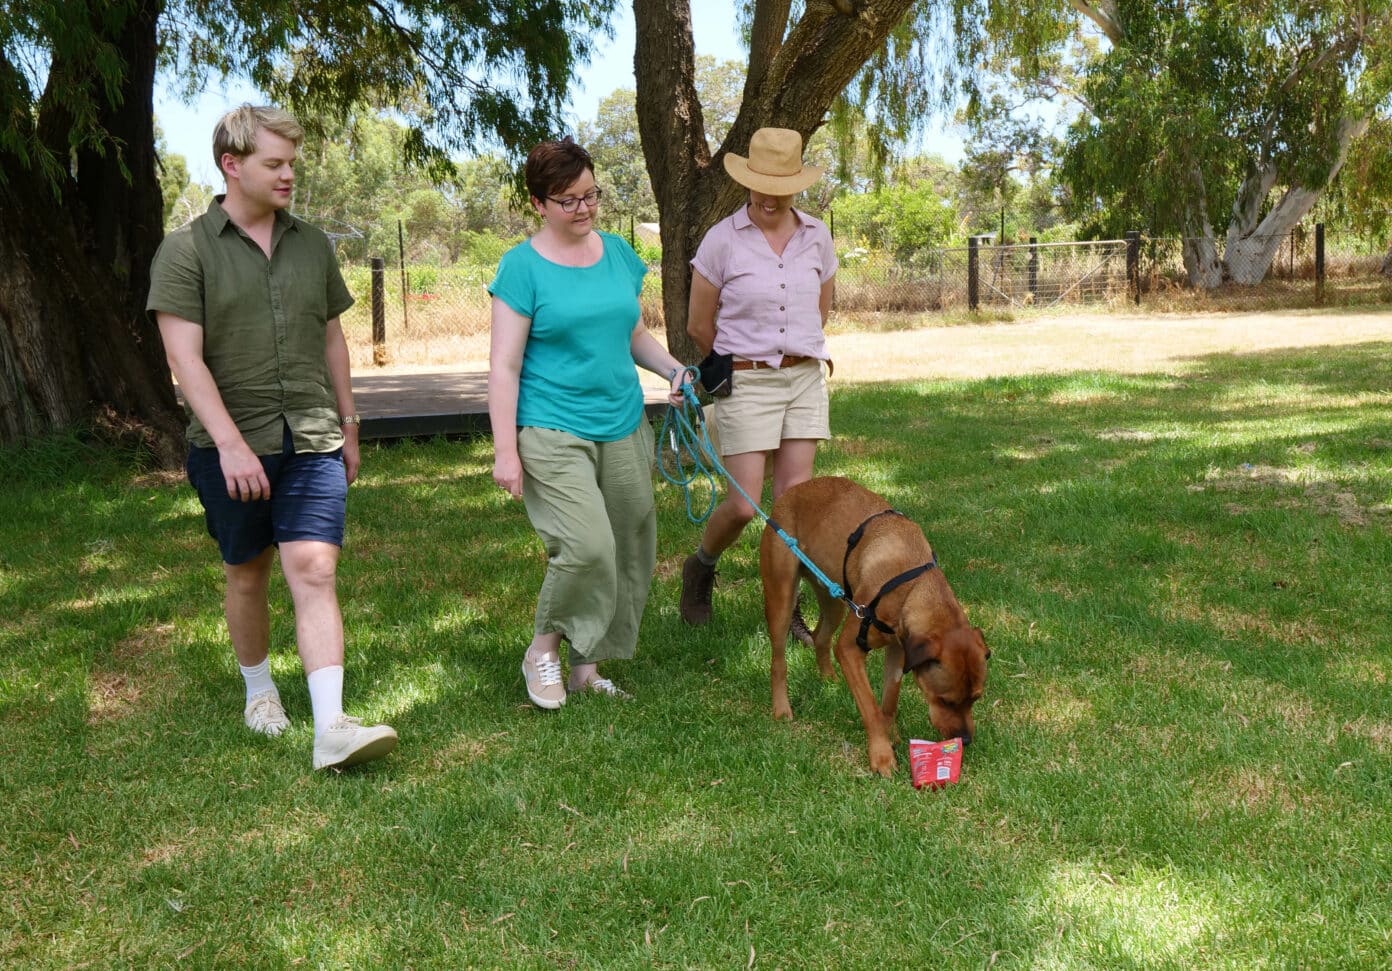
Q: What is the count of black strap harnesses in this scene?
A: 1